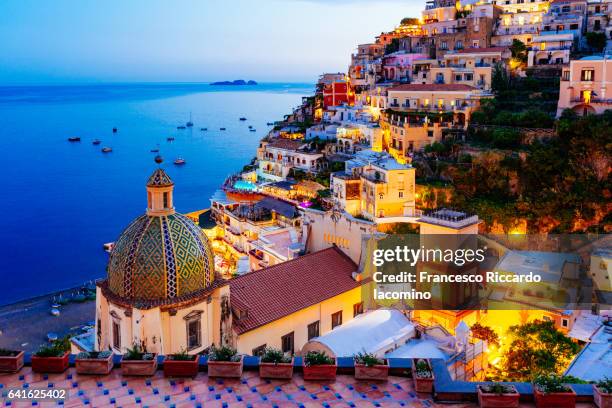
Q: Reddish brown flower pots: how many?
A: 13